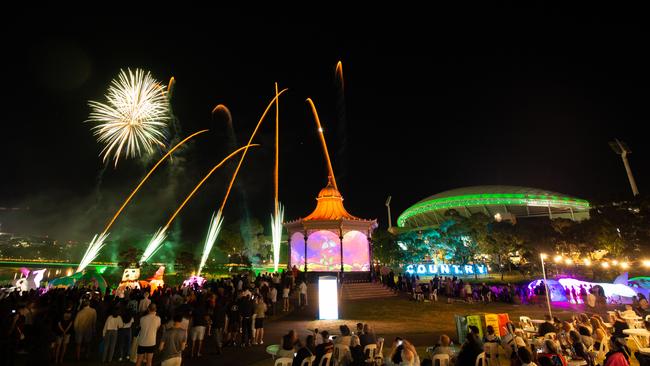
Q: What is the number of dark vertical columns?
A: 4